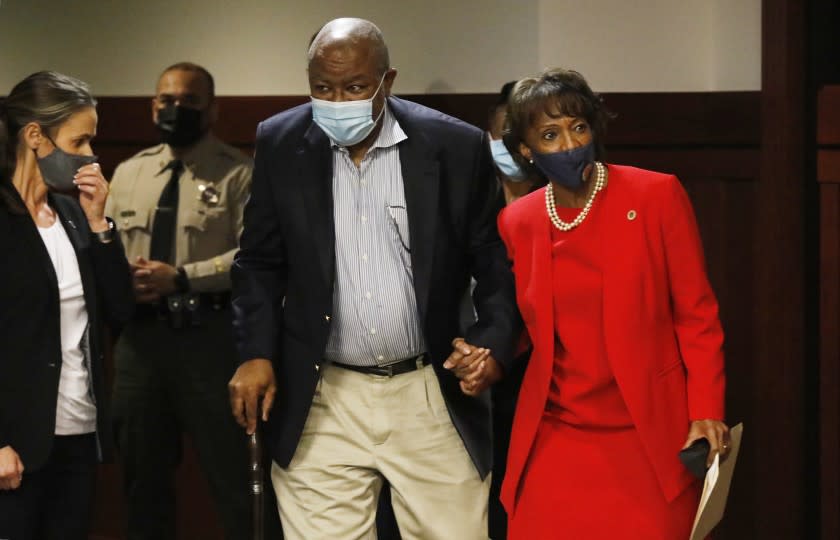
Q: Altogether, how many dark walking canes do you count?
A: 1